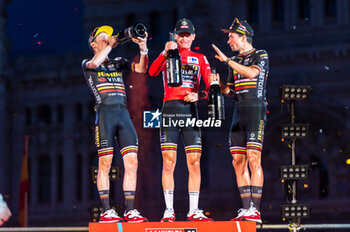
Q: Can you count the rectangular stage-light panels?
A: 6